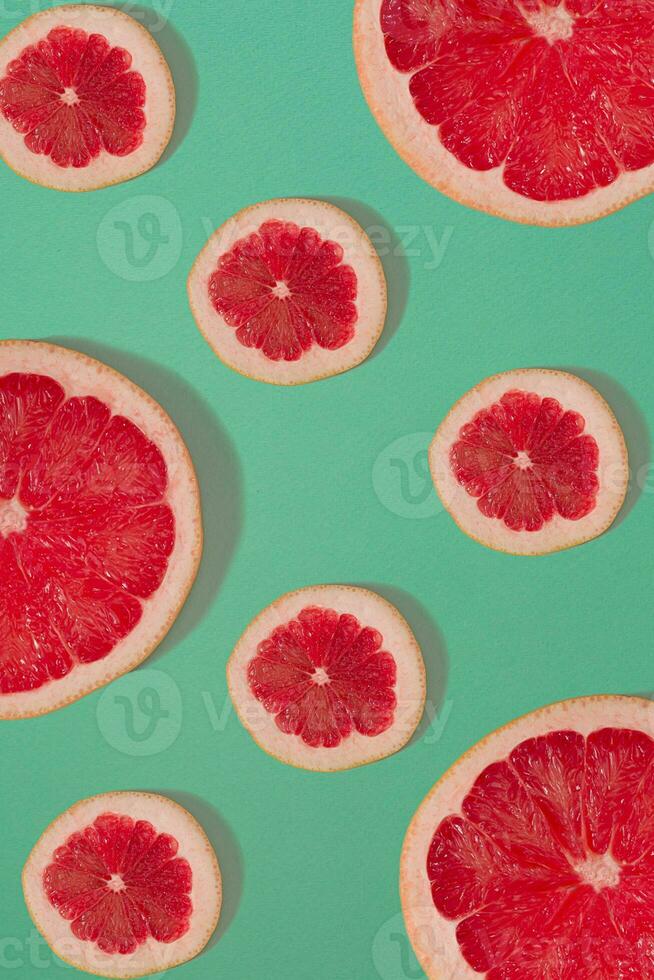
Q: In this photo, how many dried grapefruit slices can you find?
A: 0